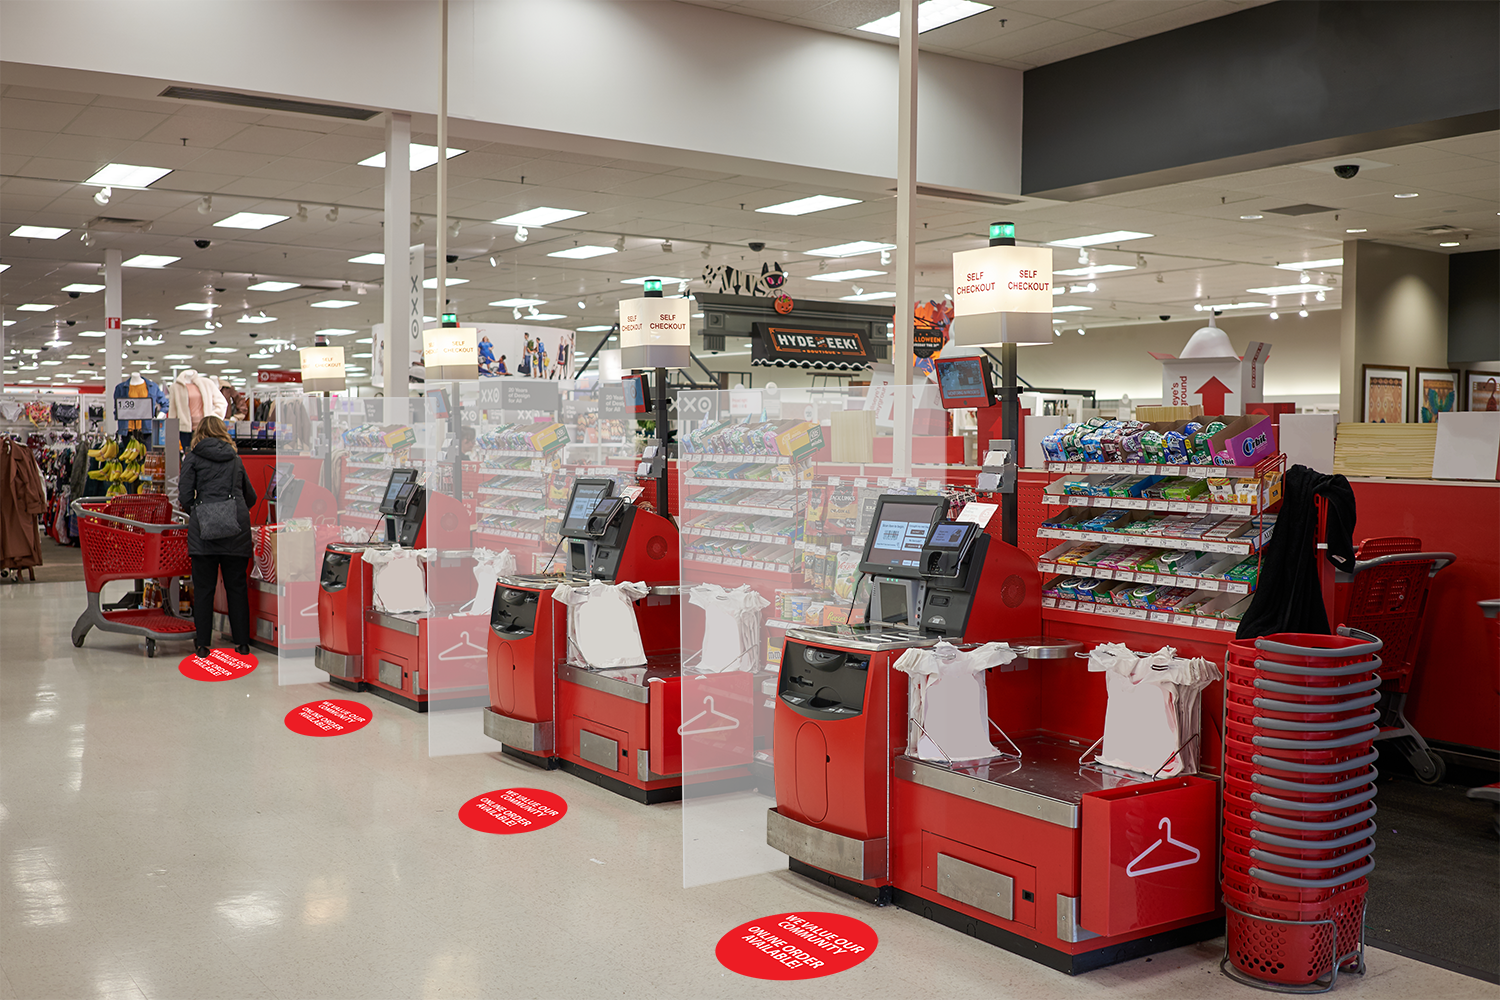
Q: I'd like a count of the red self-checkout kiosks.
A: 4